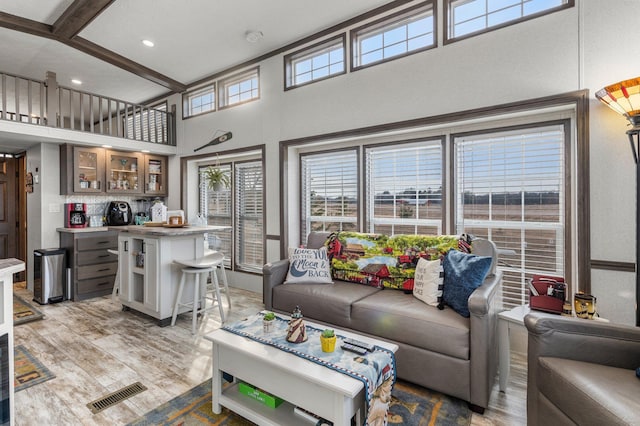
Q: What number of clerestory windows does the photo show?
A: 5